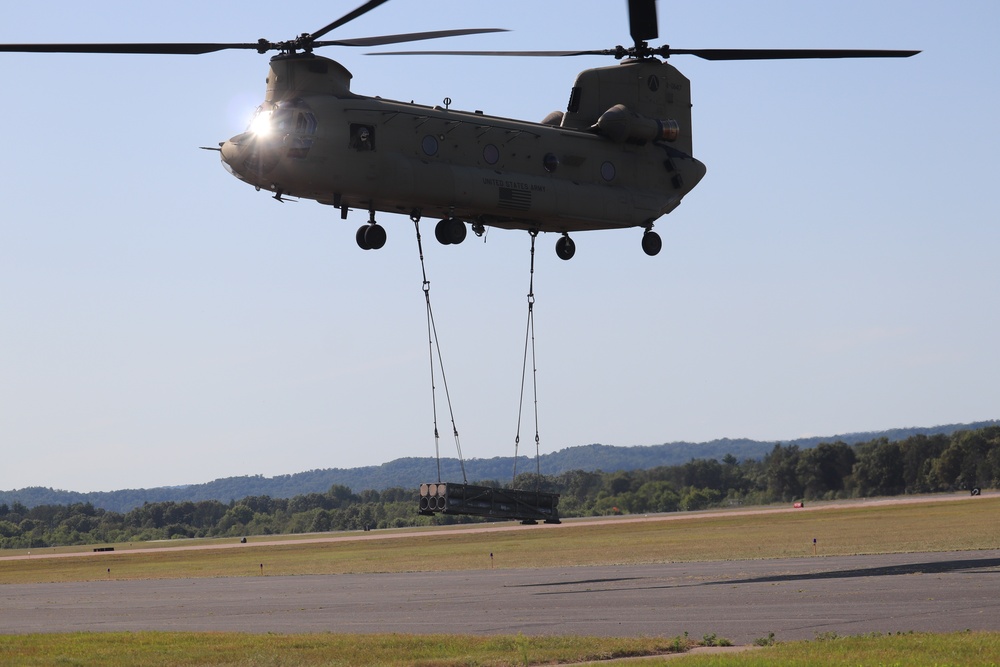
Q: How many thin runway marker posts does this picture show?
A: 4